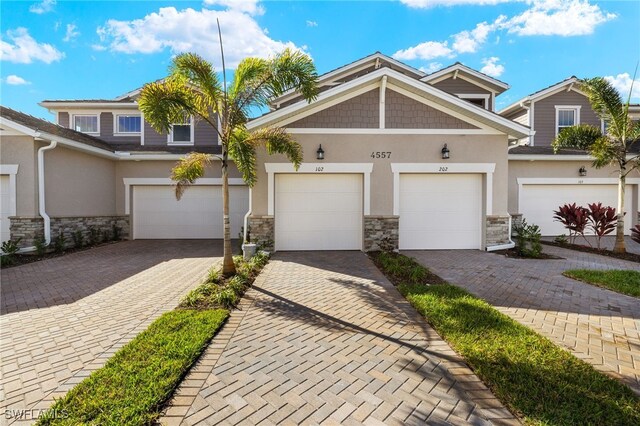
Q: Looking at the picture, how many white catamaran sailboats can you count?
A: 0